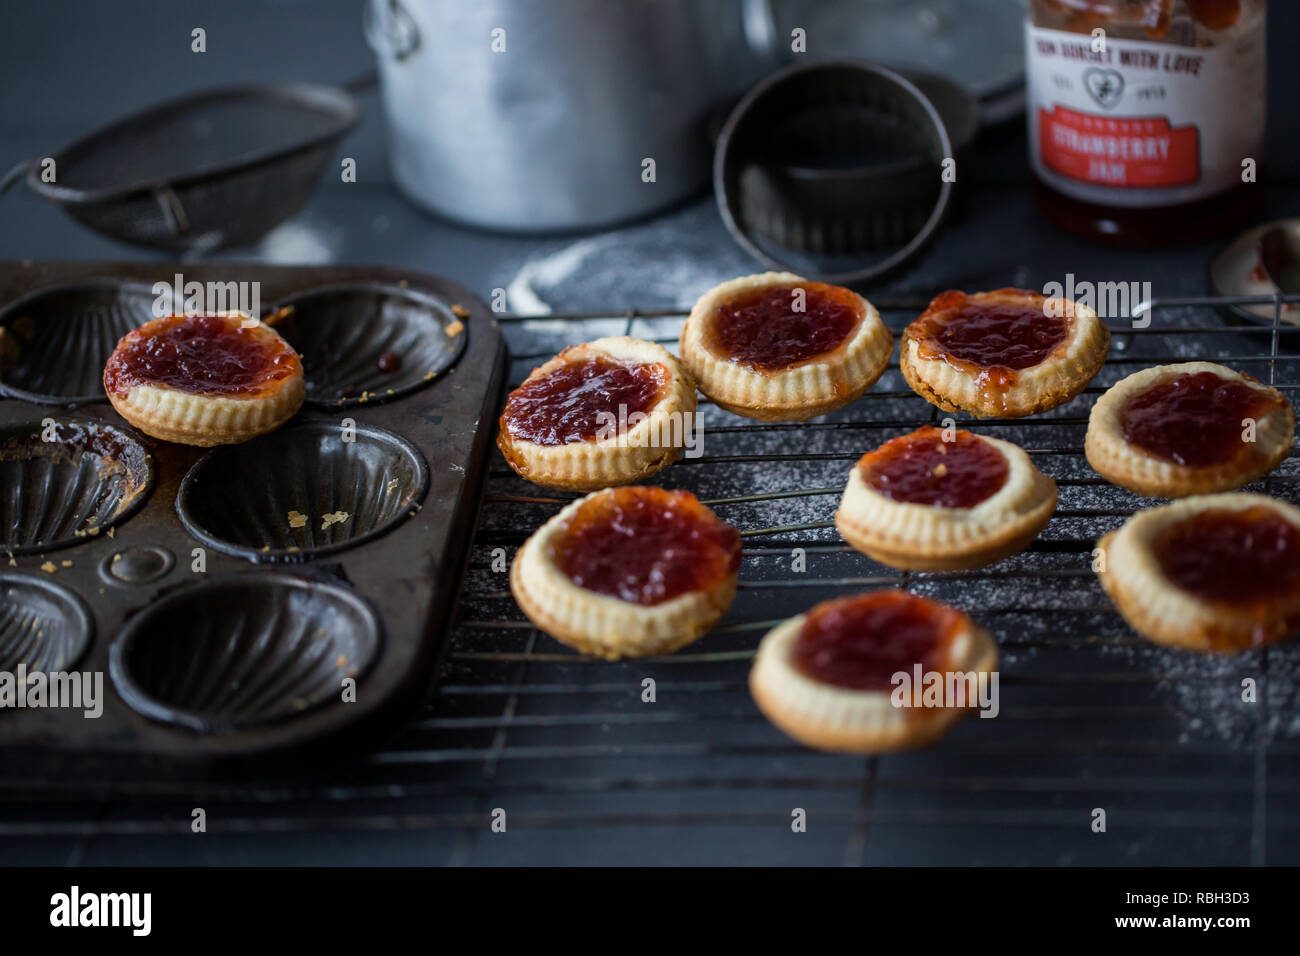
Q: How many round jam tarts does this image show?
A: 9